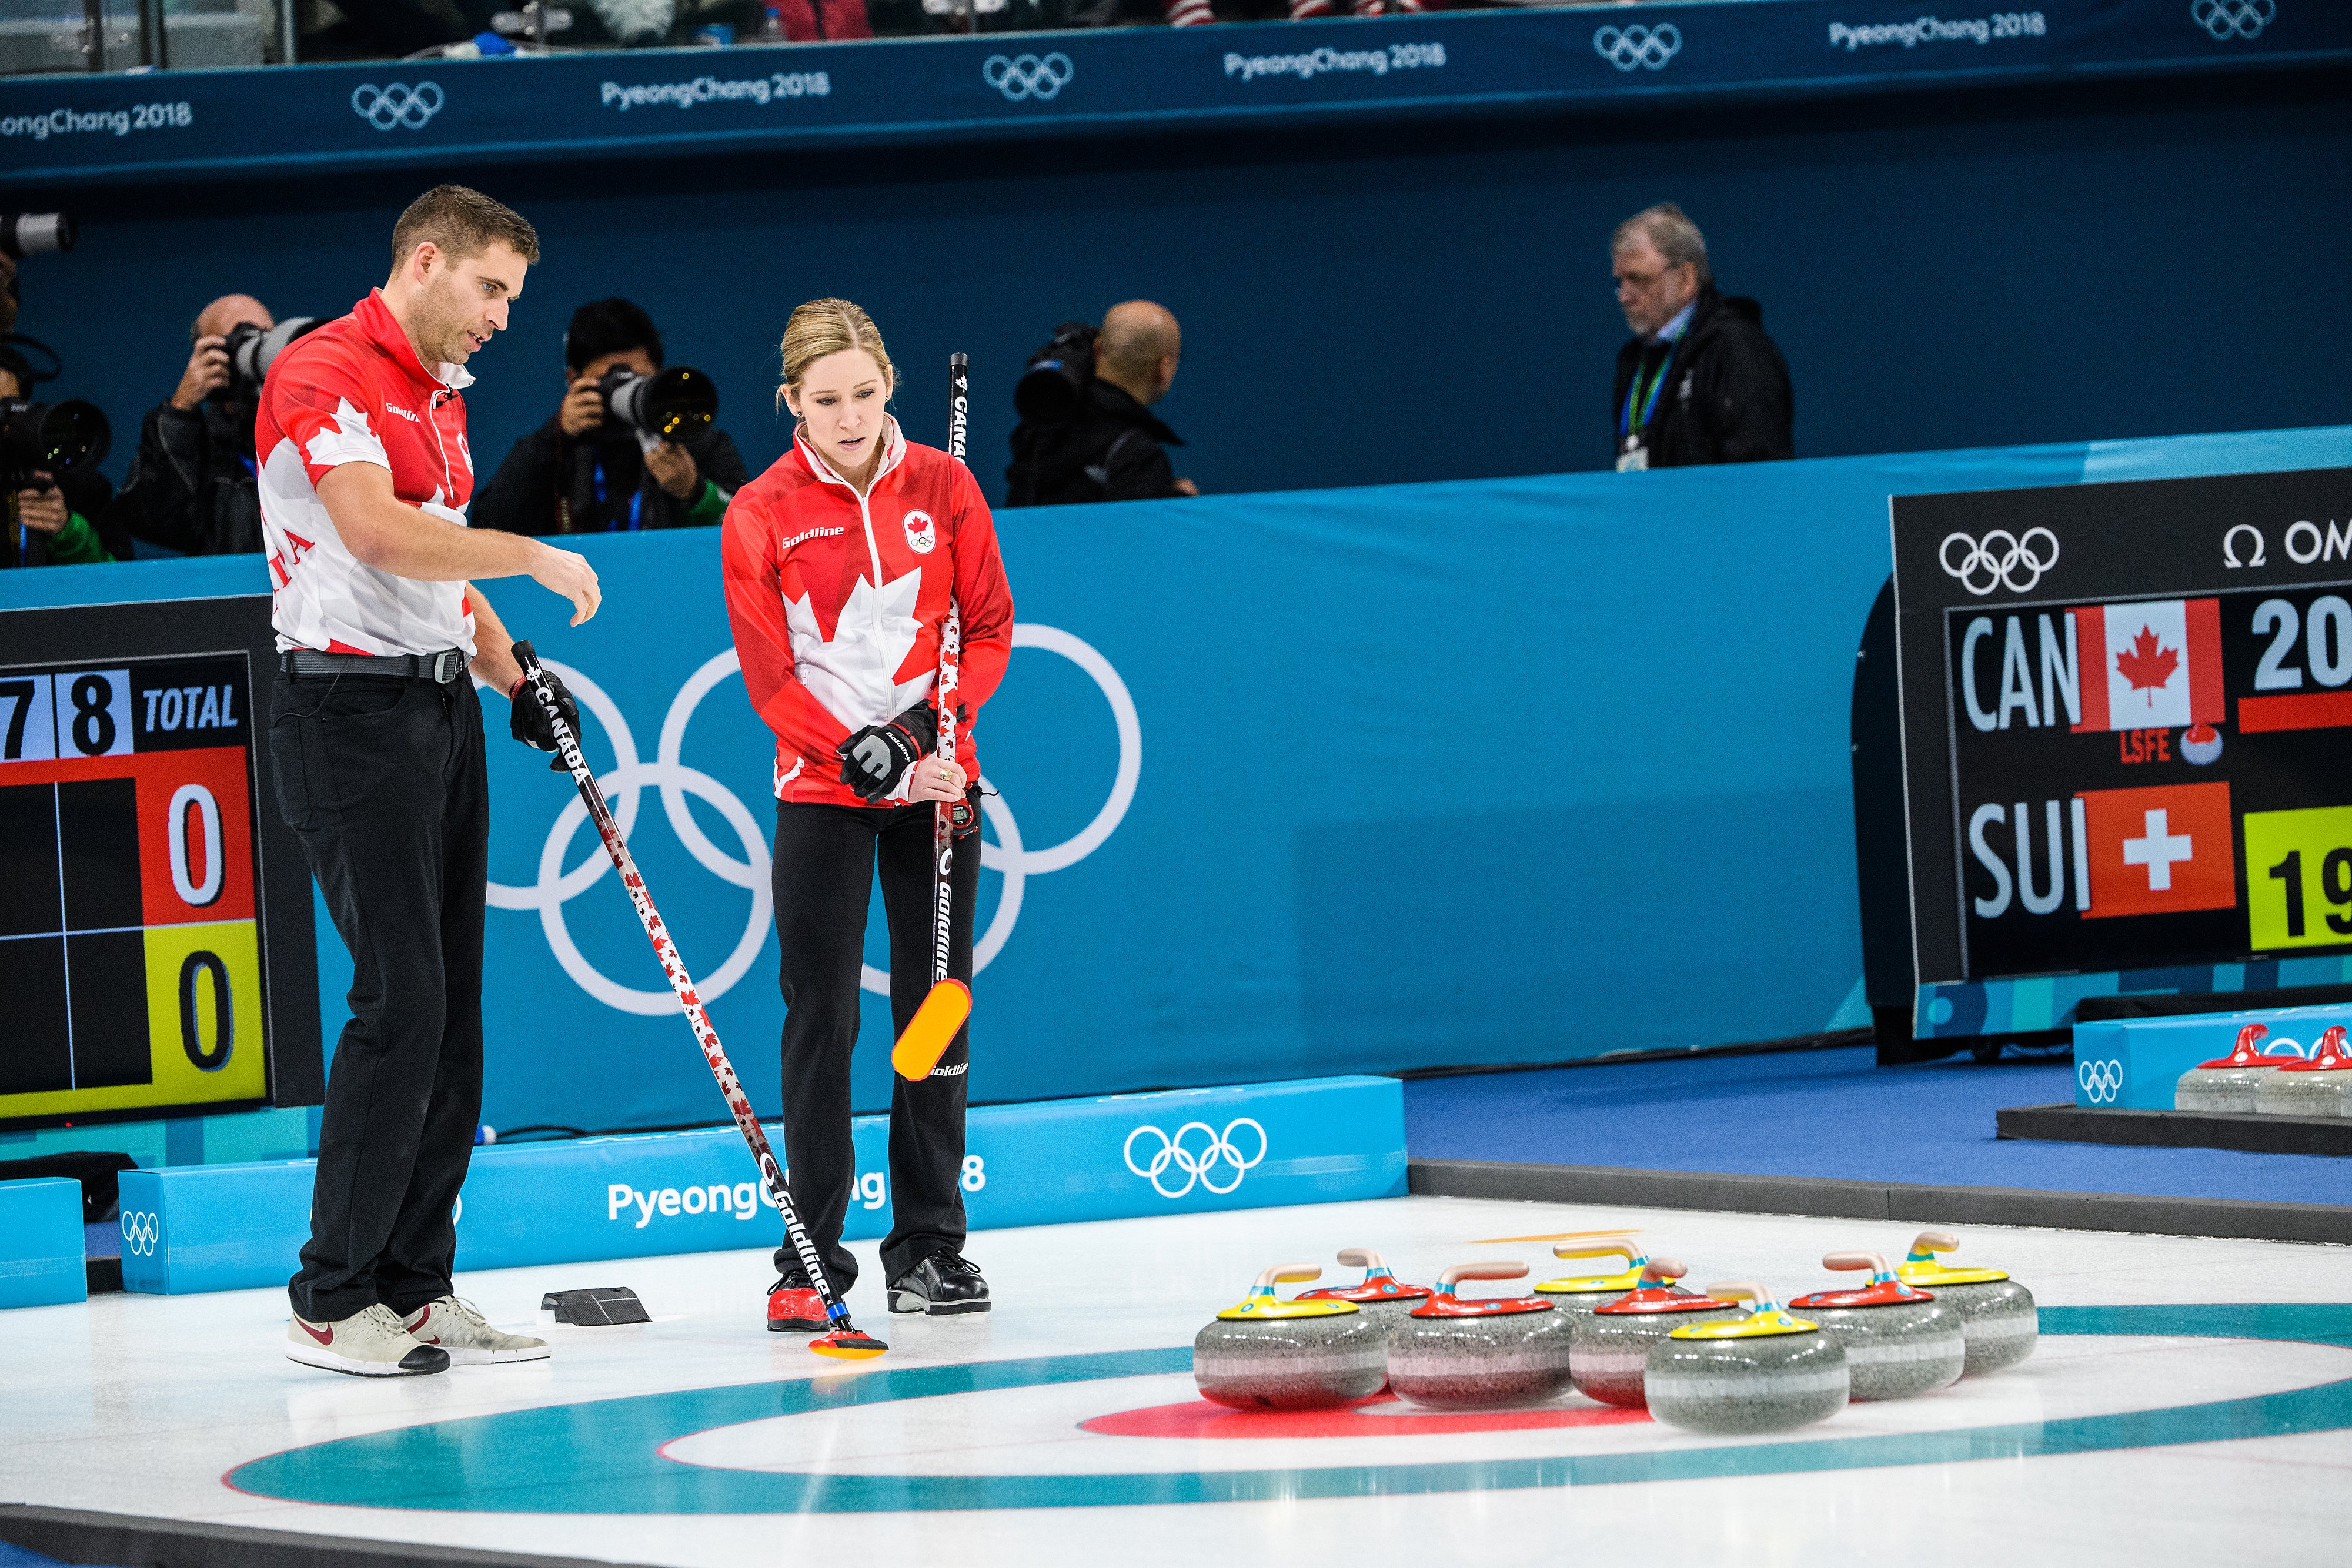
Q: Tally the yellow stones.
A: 4